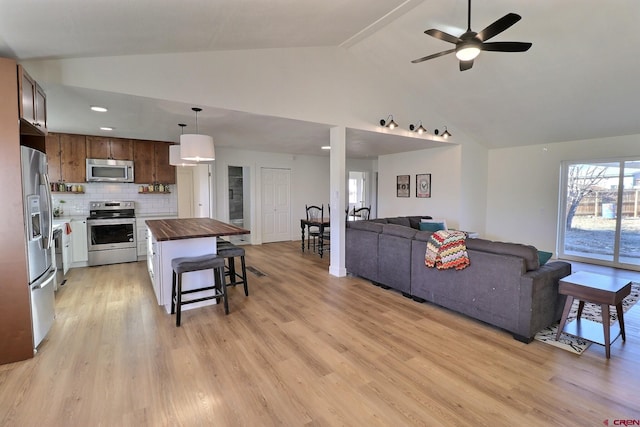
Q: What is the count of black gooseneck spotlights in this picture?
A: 3